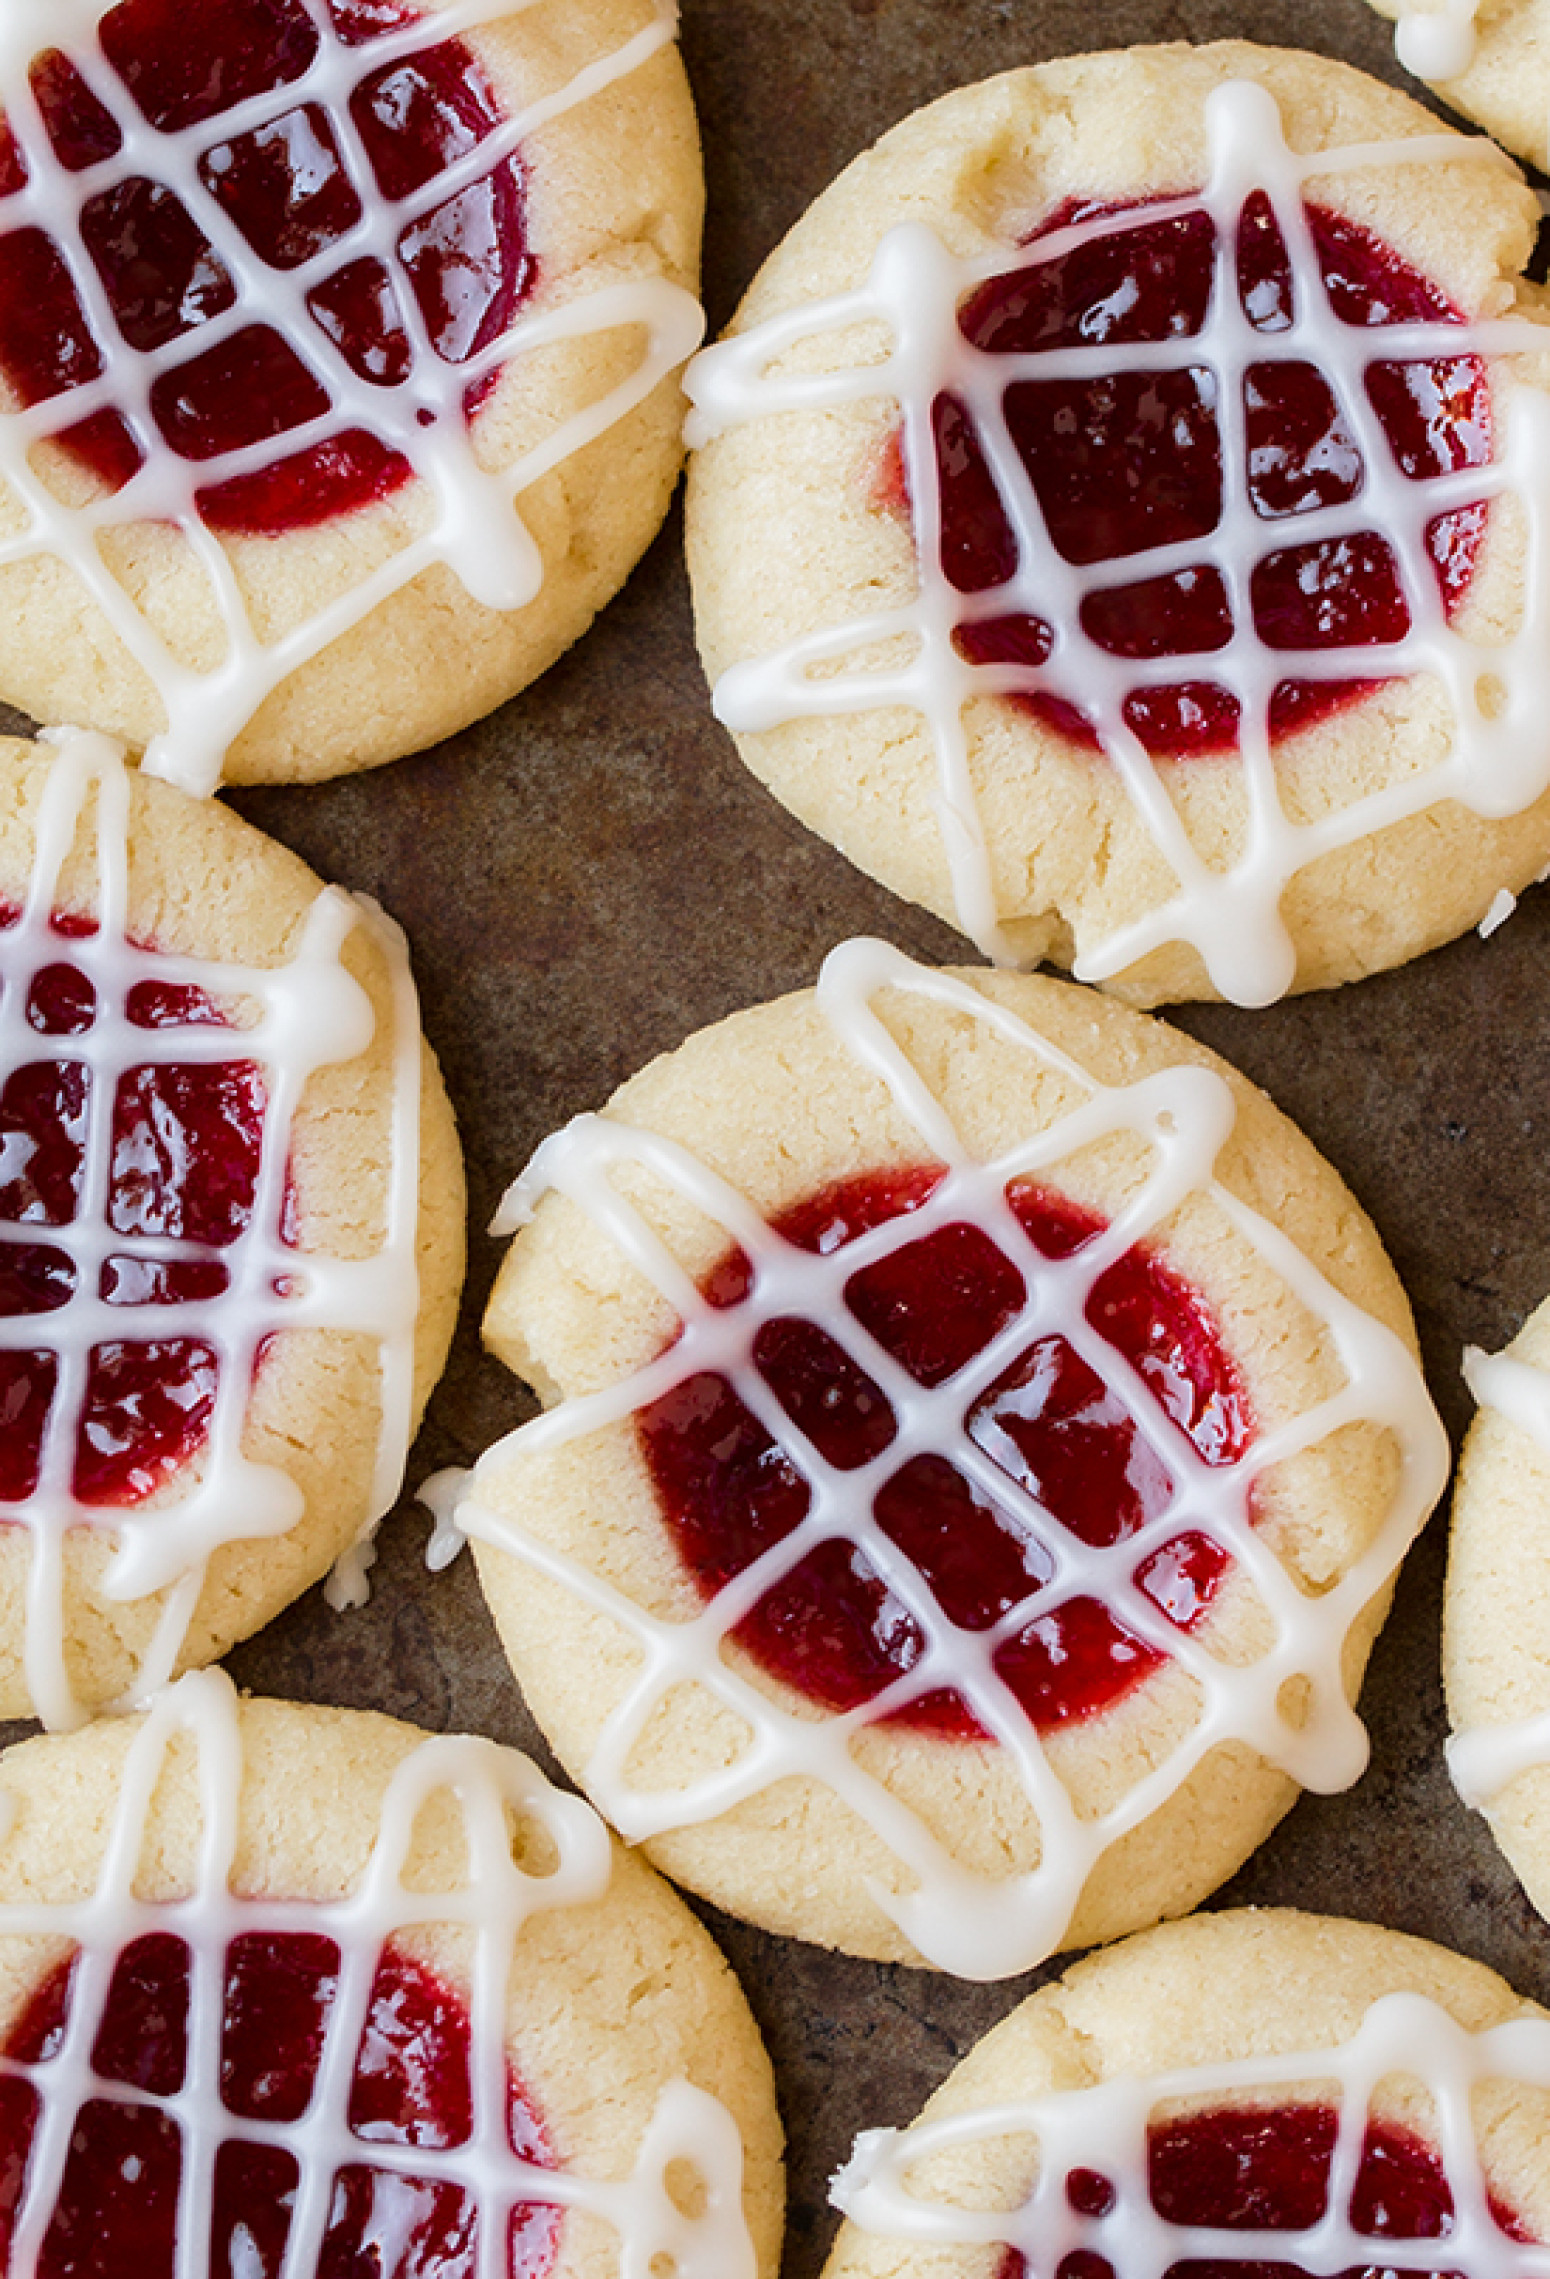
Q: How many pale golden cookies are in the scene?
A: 8